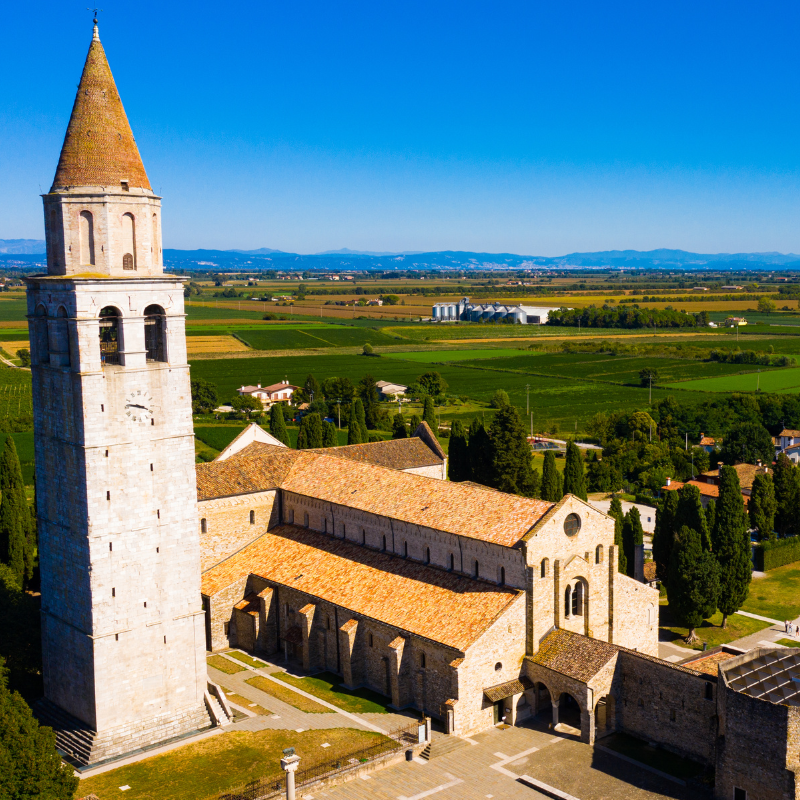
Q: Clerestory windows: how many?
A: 11